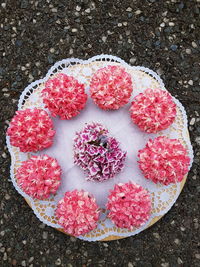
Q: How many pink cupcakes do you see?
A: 8